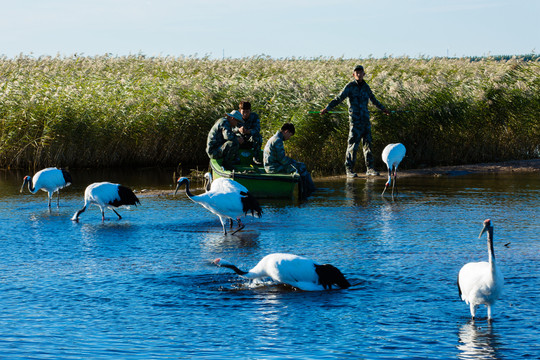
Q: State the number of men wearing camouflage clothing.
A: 4